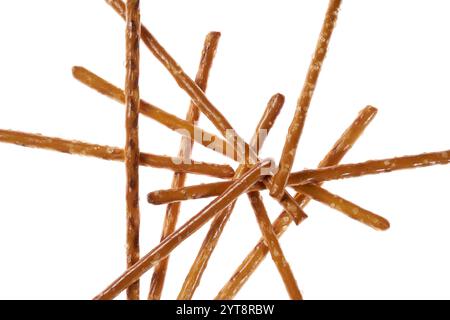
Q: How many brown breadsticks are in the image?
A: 11